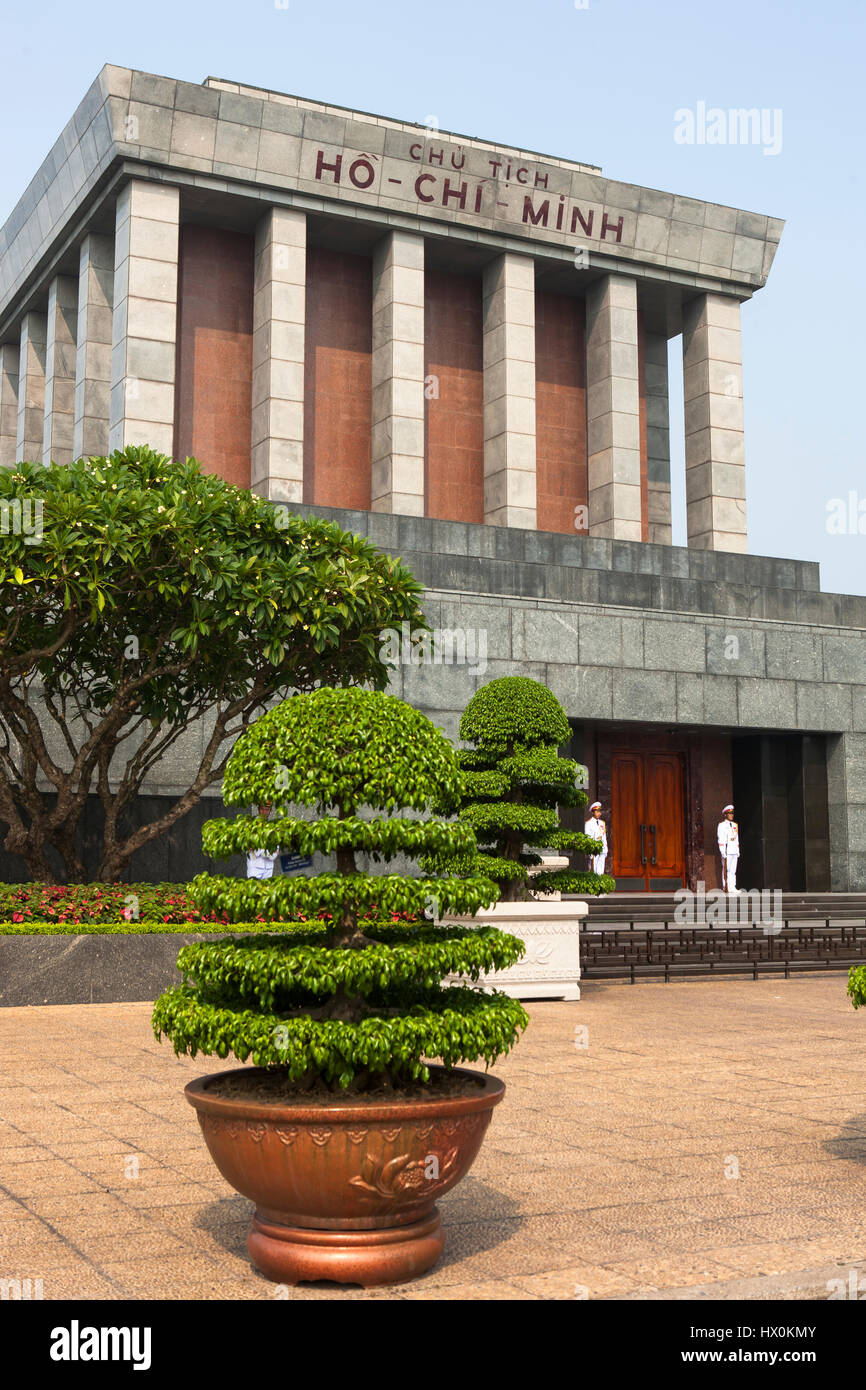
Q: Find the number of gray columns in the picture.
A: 11